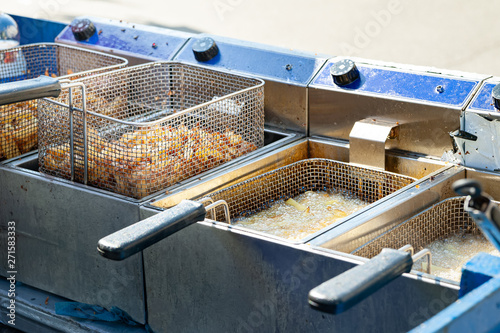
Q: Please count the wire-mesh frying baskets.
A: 4